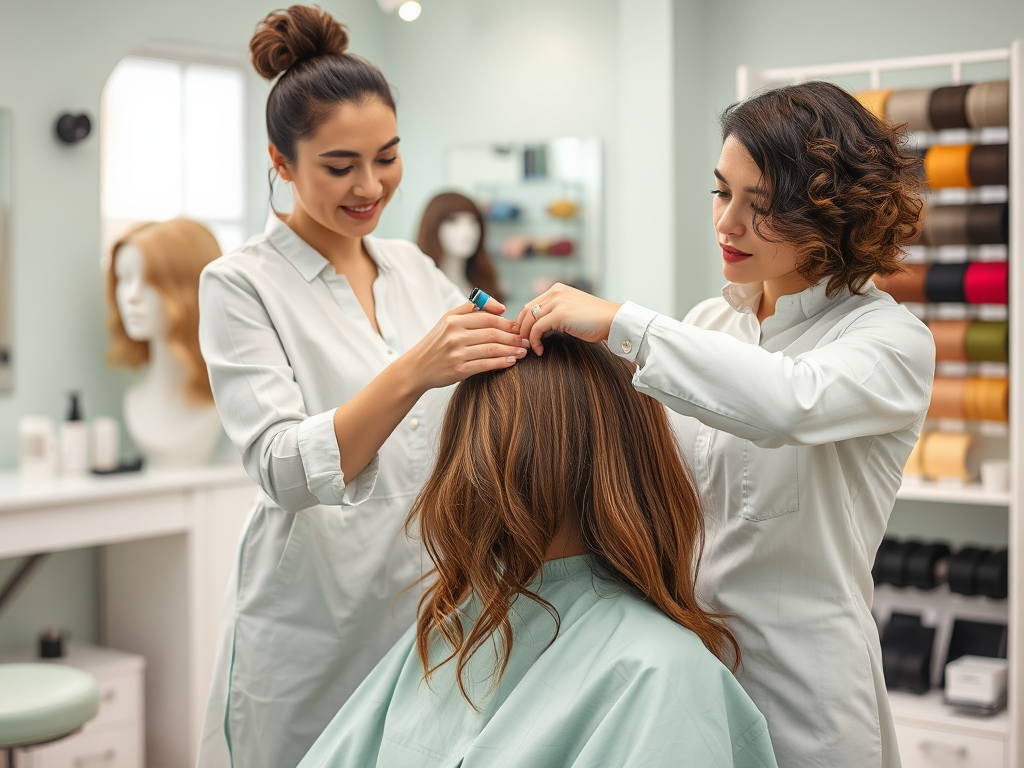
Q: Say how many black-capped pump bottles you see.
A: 1